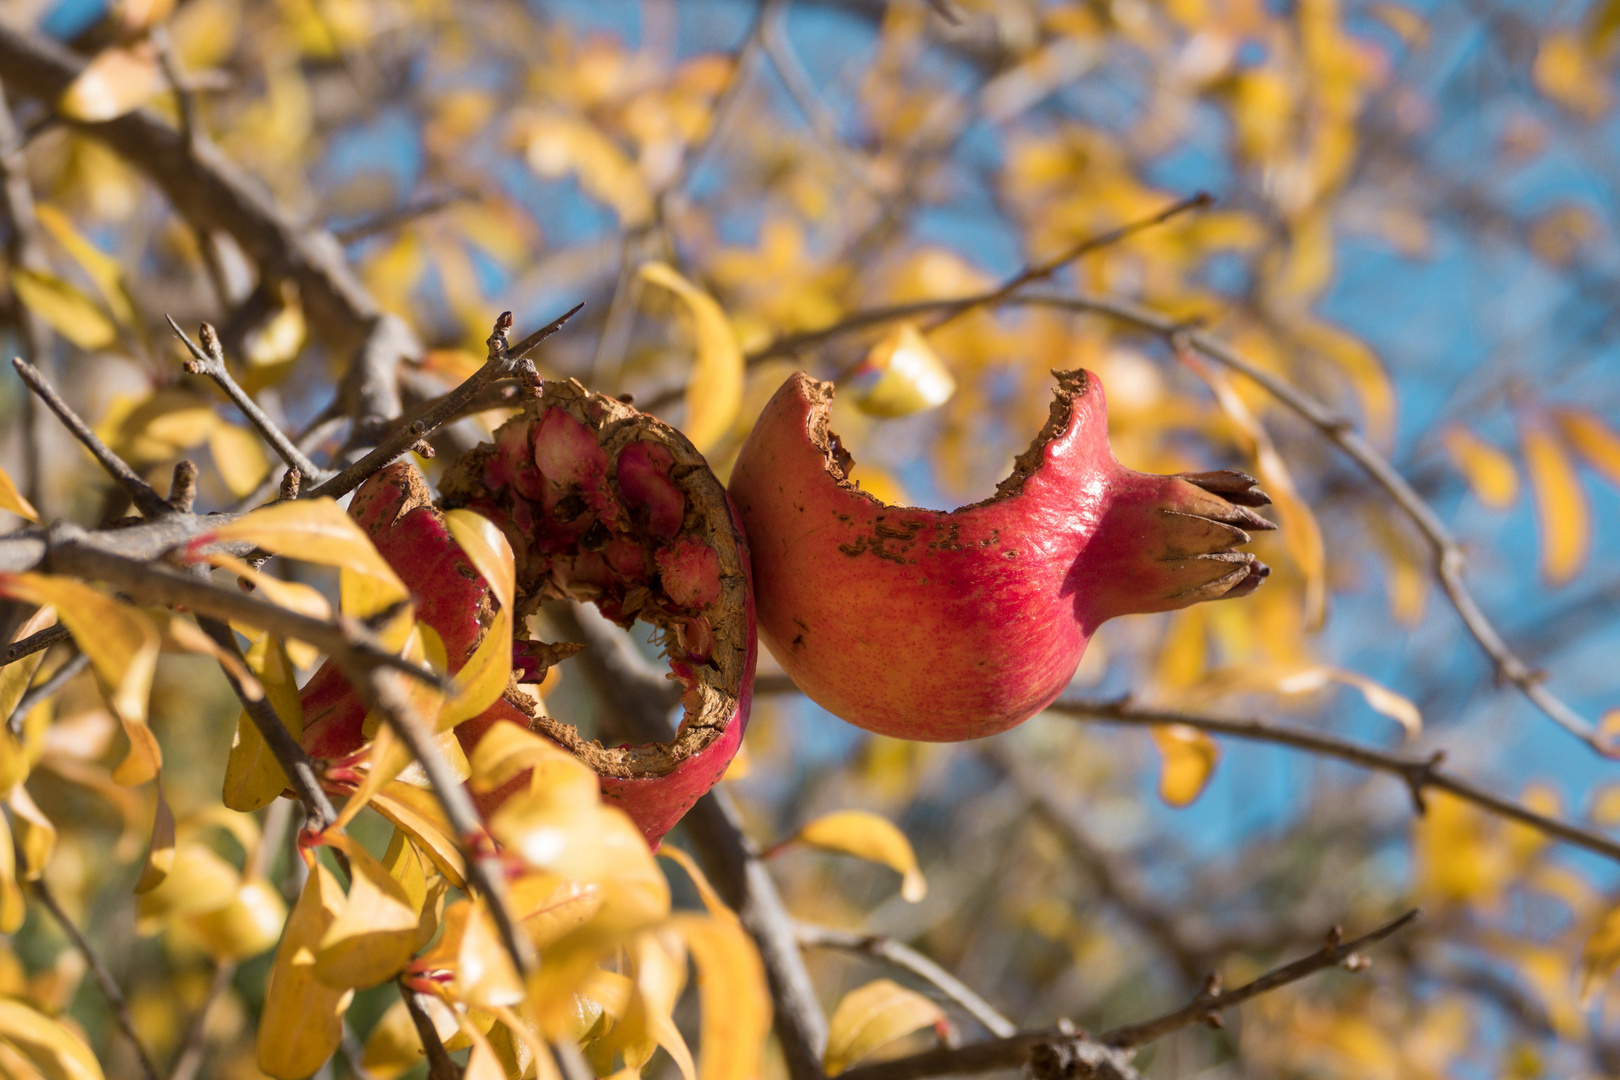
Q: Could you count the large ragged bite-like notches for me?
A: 2